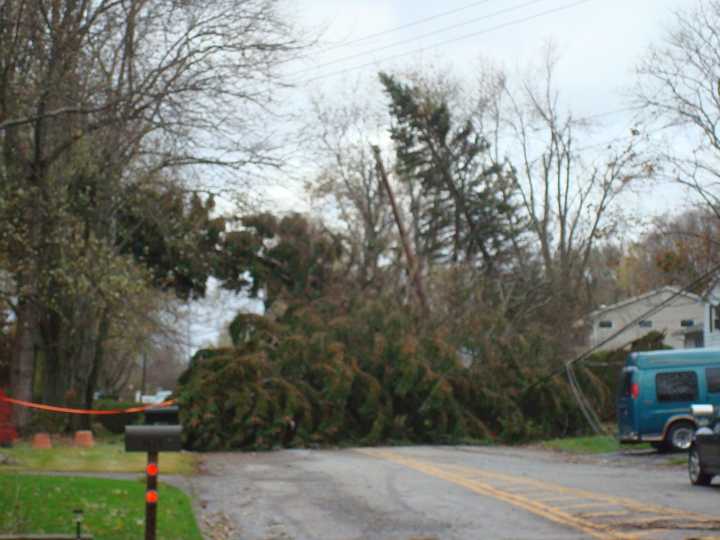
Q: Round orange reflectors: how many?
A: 2